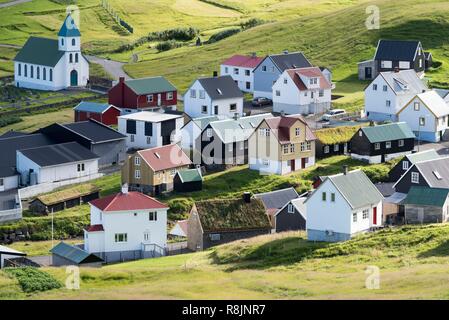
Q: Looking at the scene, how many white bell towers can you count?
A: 1